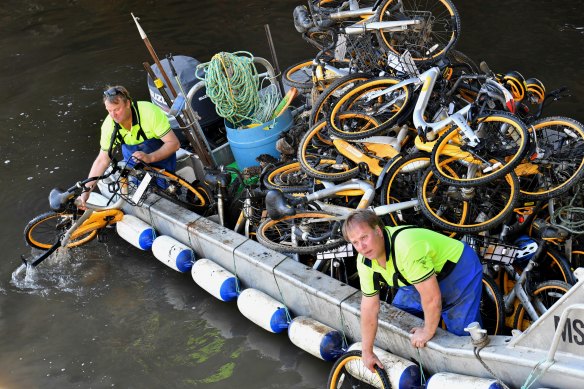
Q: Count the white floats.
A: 7